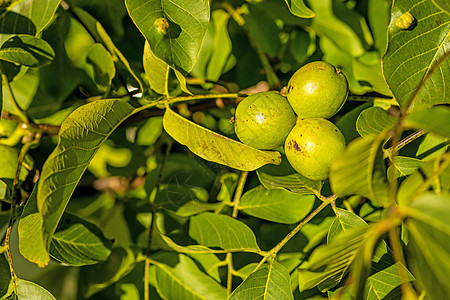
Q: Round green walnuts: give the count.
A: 3